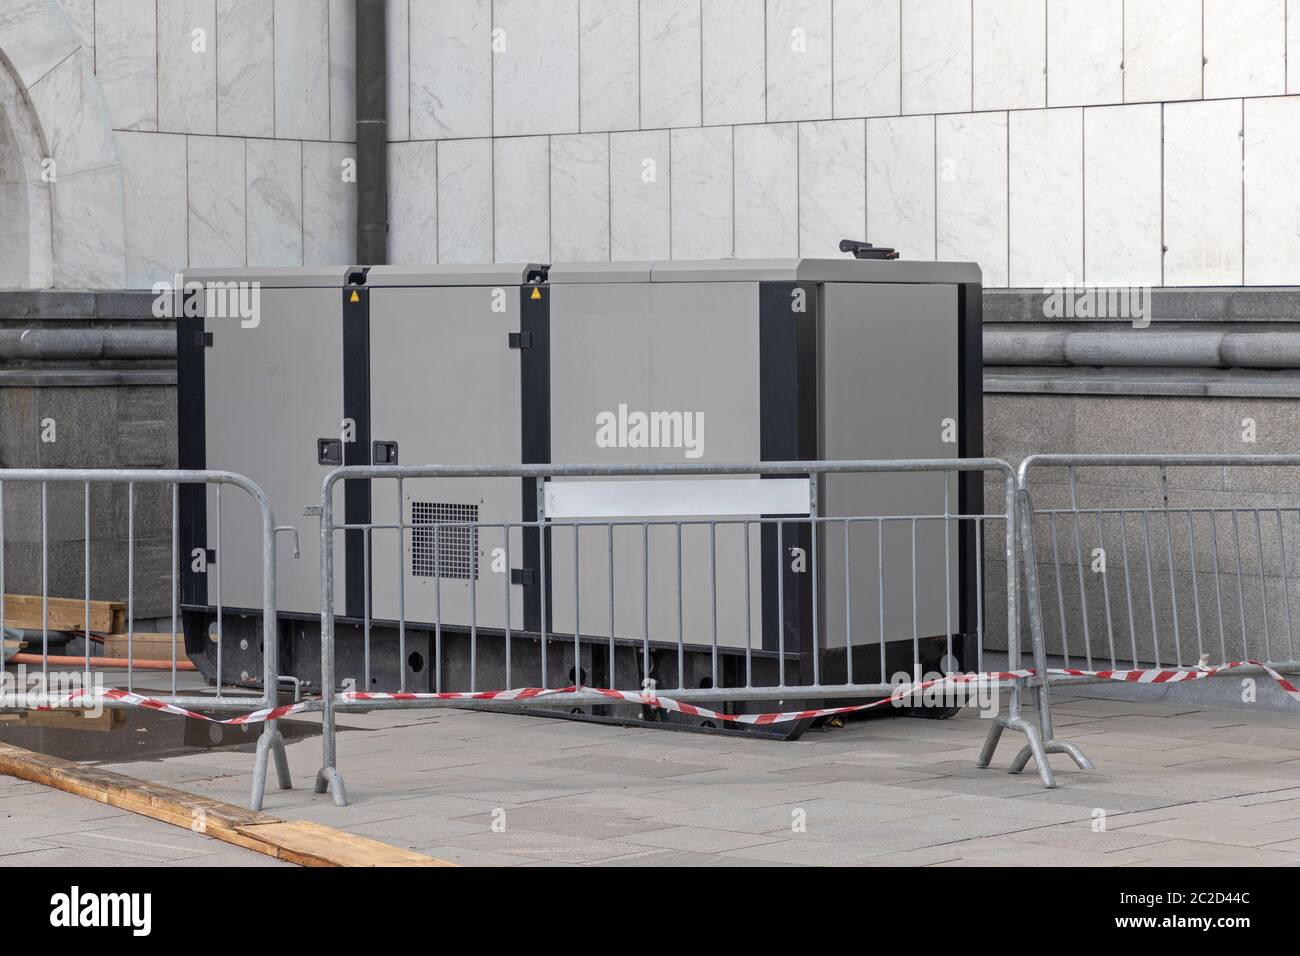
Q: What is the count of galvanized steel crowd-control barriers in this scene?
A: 3